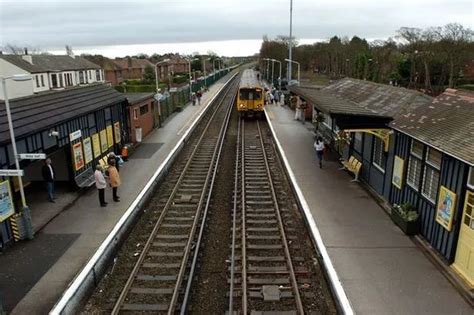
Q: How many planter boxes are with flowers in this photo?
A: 1